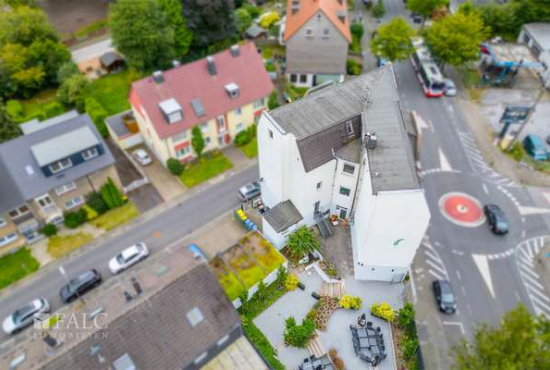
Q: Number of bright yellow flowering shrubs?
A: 3